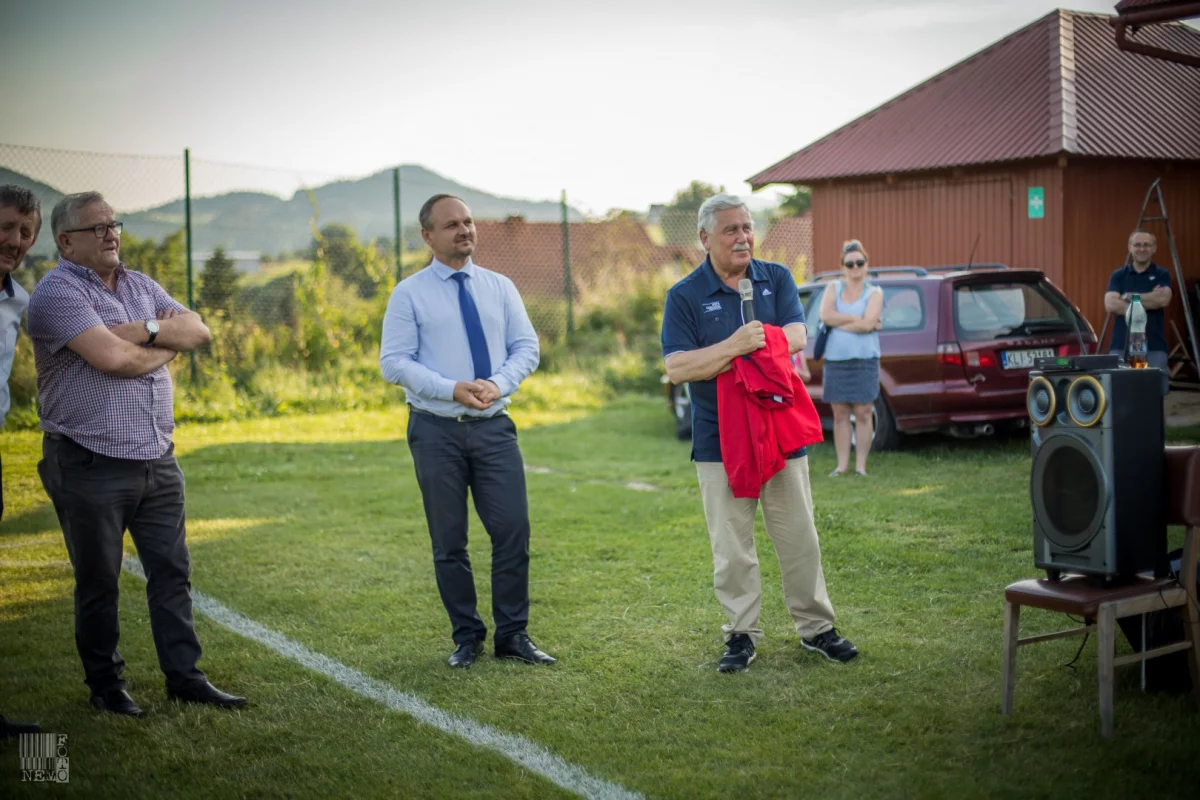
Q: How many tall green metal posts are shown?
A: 3